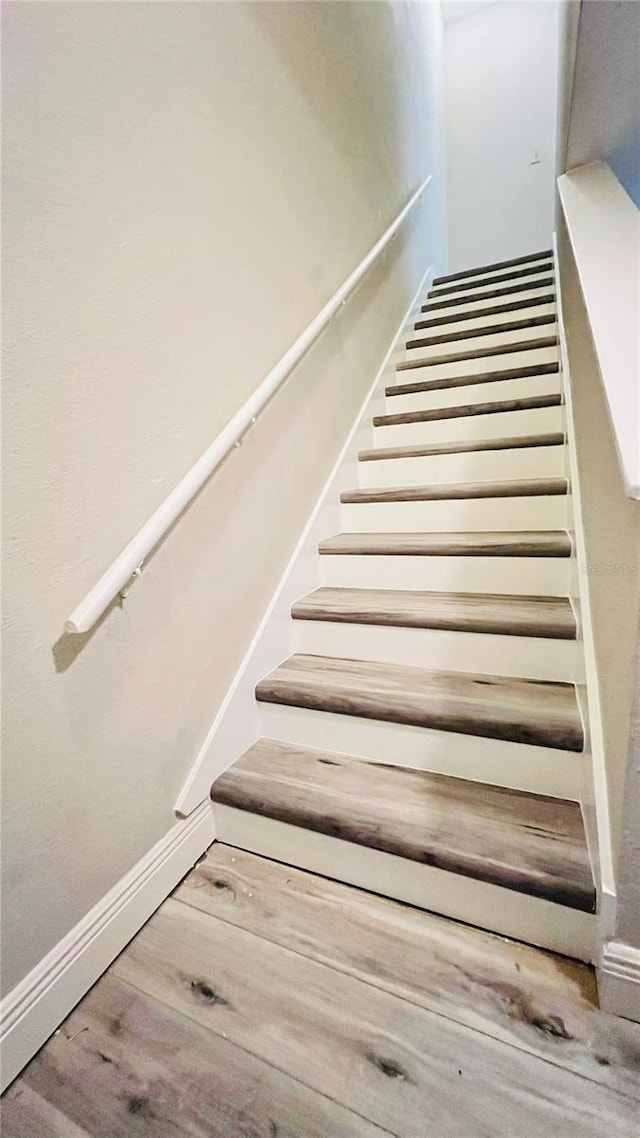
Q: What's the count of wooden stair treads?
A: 14